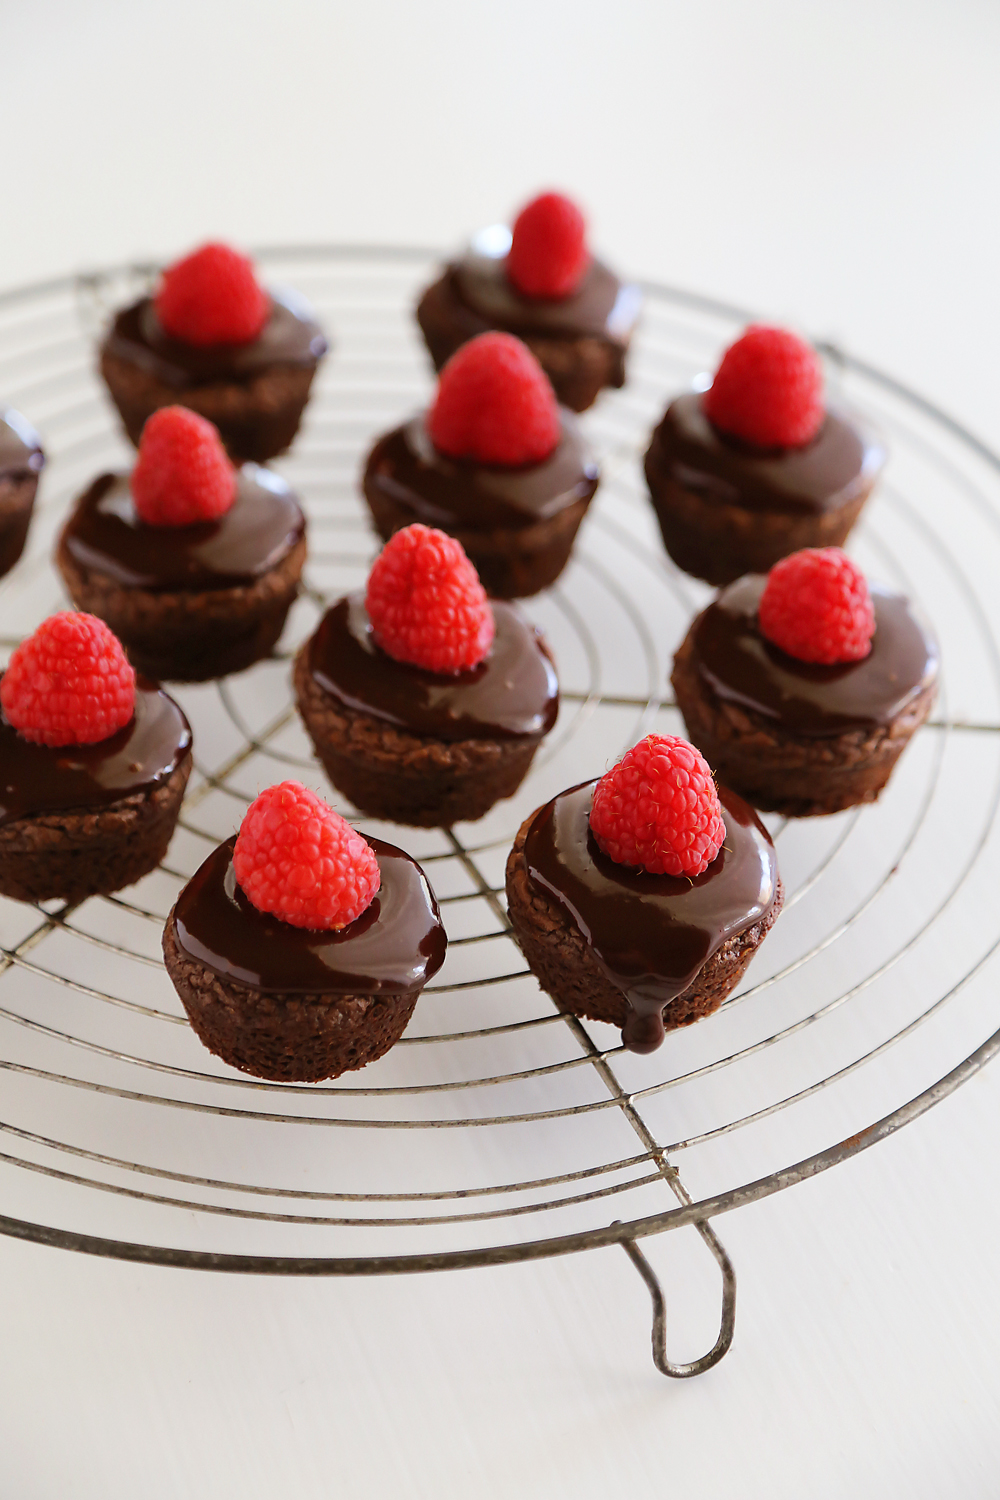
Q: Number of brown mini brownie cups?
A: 11